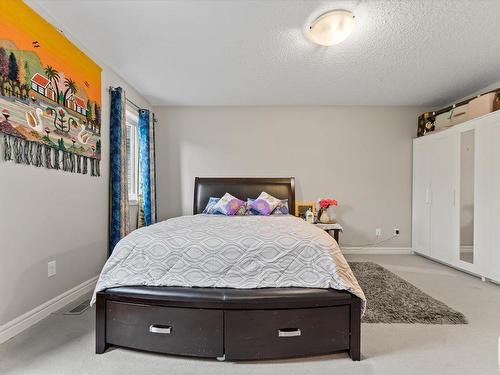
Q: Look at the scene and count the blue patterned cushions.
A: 2